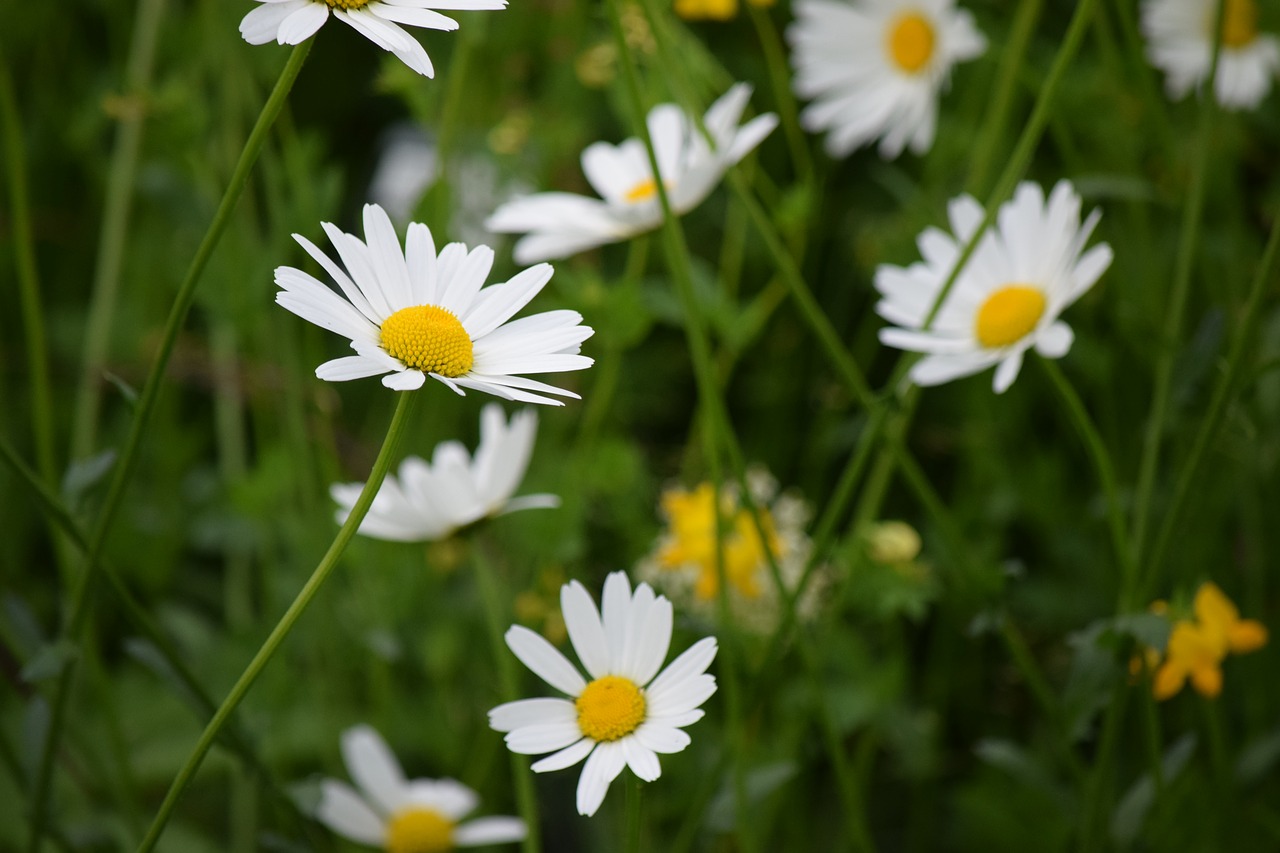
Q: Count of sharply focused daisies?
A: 3